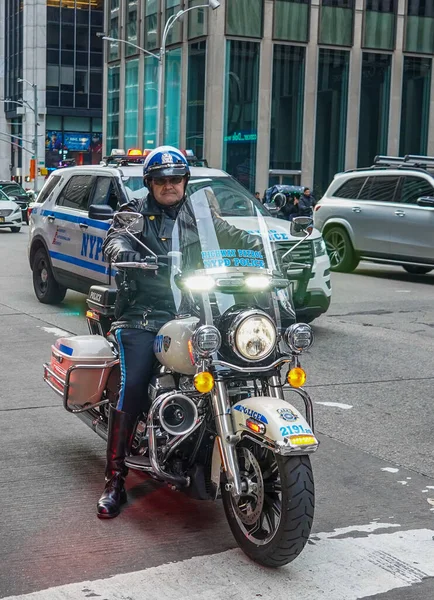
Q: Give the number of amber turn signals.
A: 2